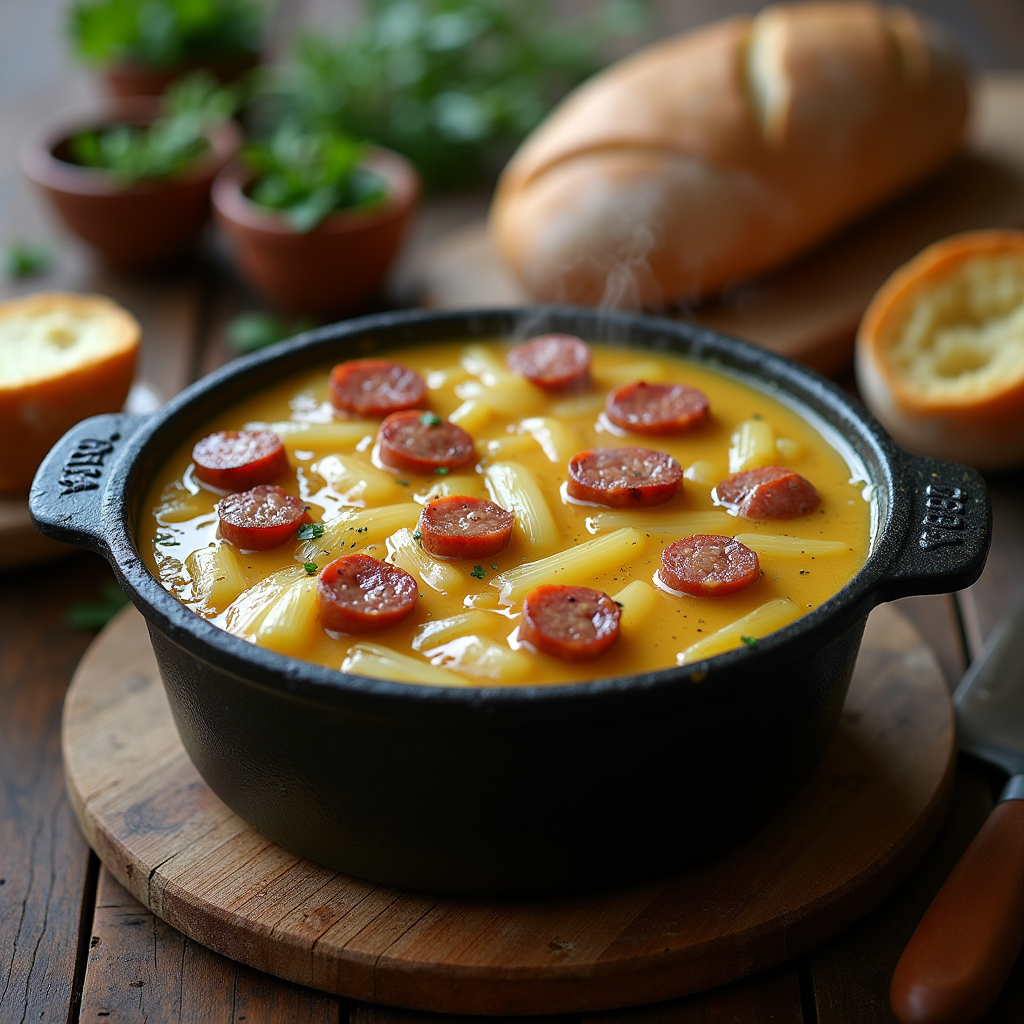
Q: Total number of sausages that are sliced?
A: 12